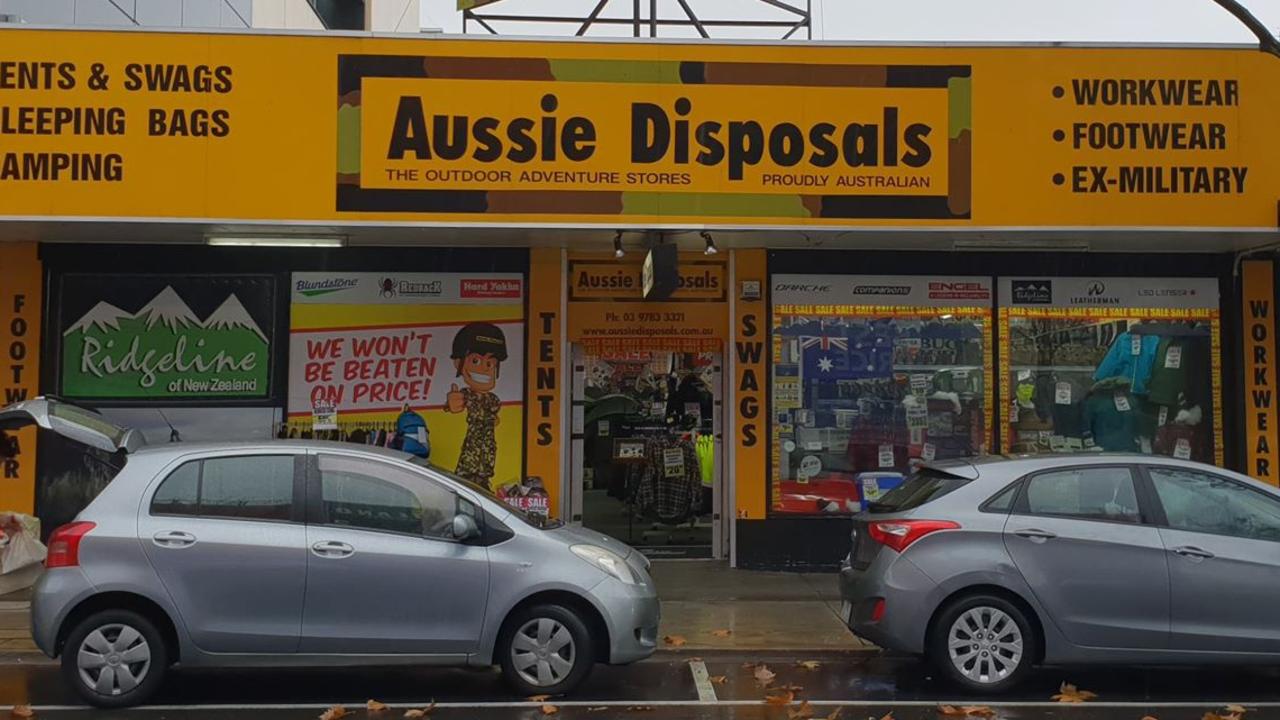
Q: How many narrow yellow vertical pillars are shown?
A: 4